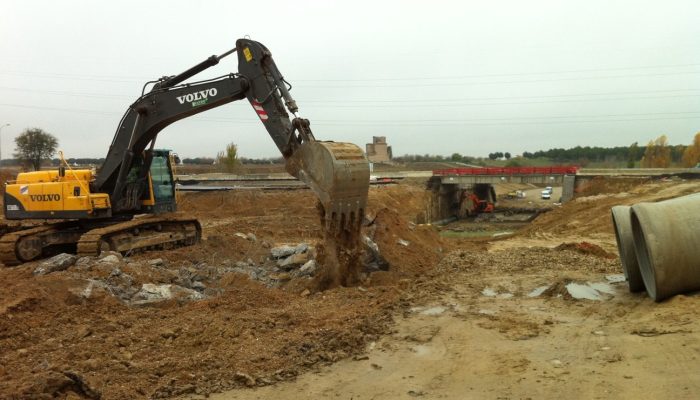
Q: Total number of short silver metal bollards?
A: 0